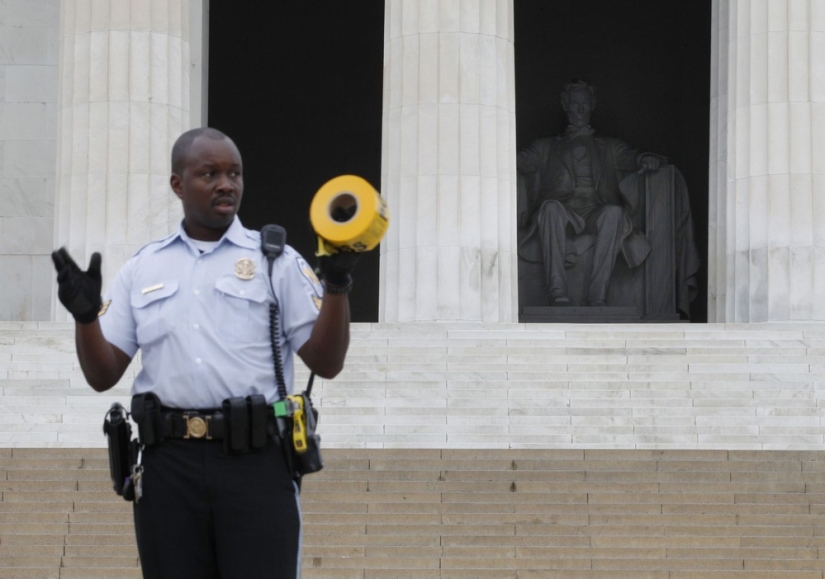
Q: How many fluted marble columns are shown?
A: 3